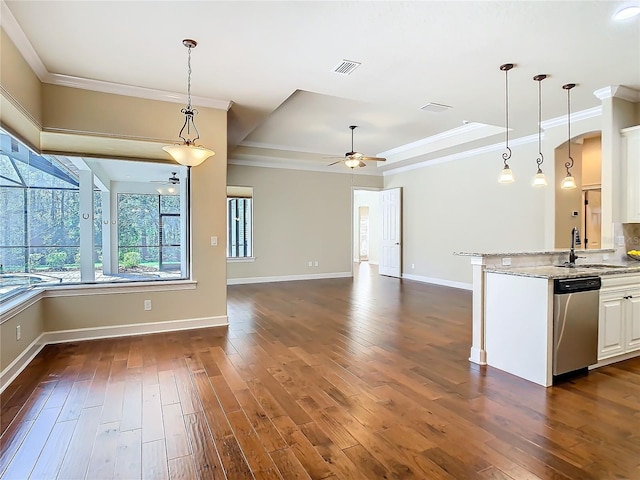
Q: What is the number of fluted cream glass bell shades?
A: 3